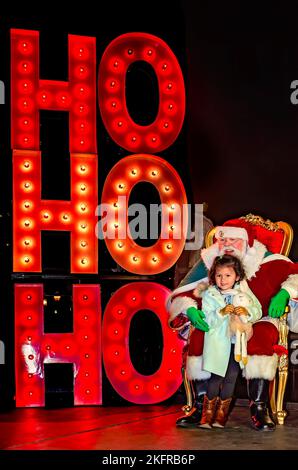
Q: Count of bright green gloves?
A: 2